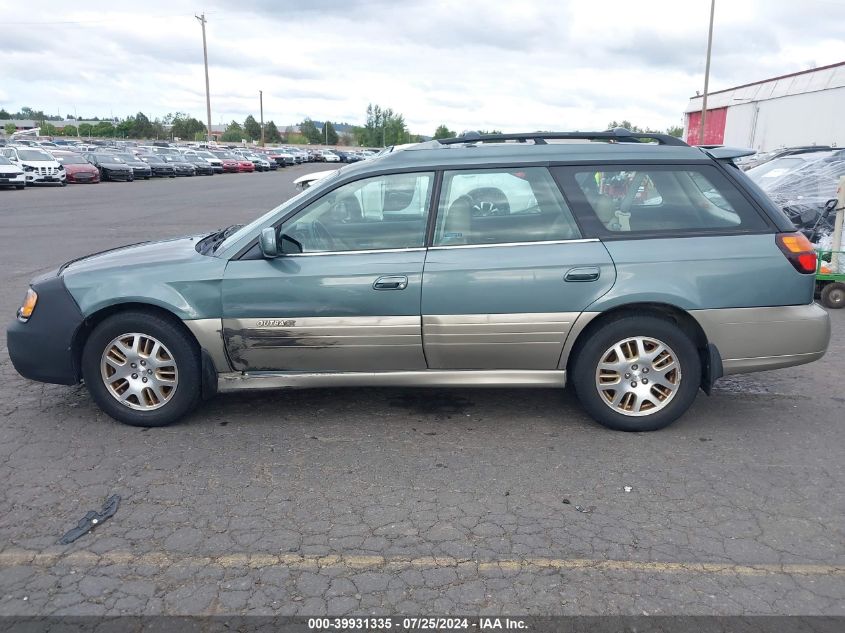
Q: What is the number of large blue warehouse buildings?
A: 0